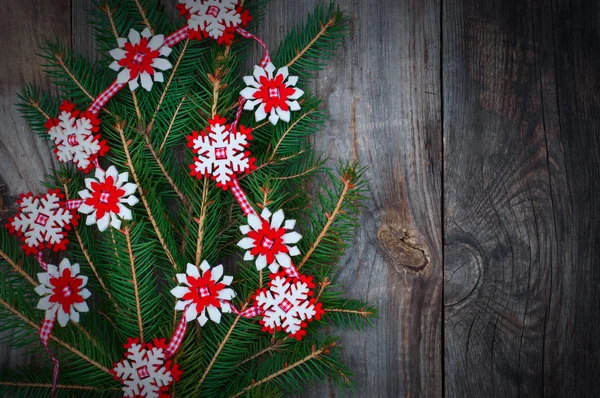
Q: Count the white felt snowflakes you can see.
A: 6